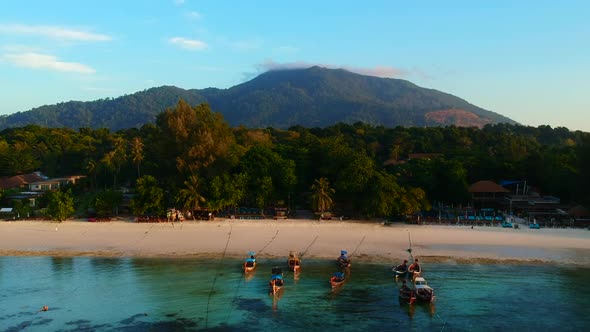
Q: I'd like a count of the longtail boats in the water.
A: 9